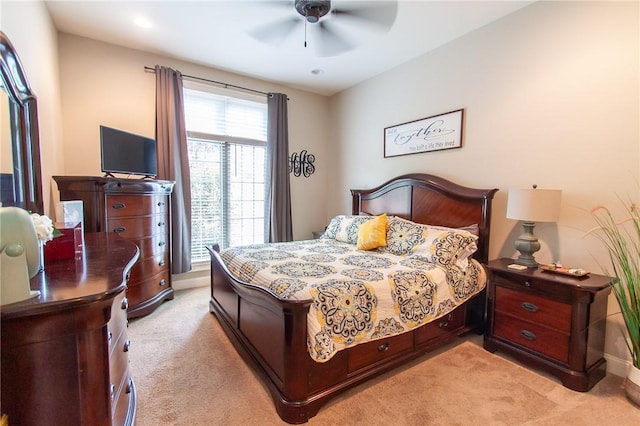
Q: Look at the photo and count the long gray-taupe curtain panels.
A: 2